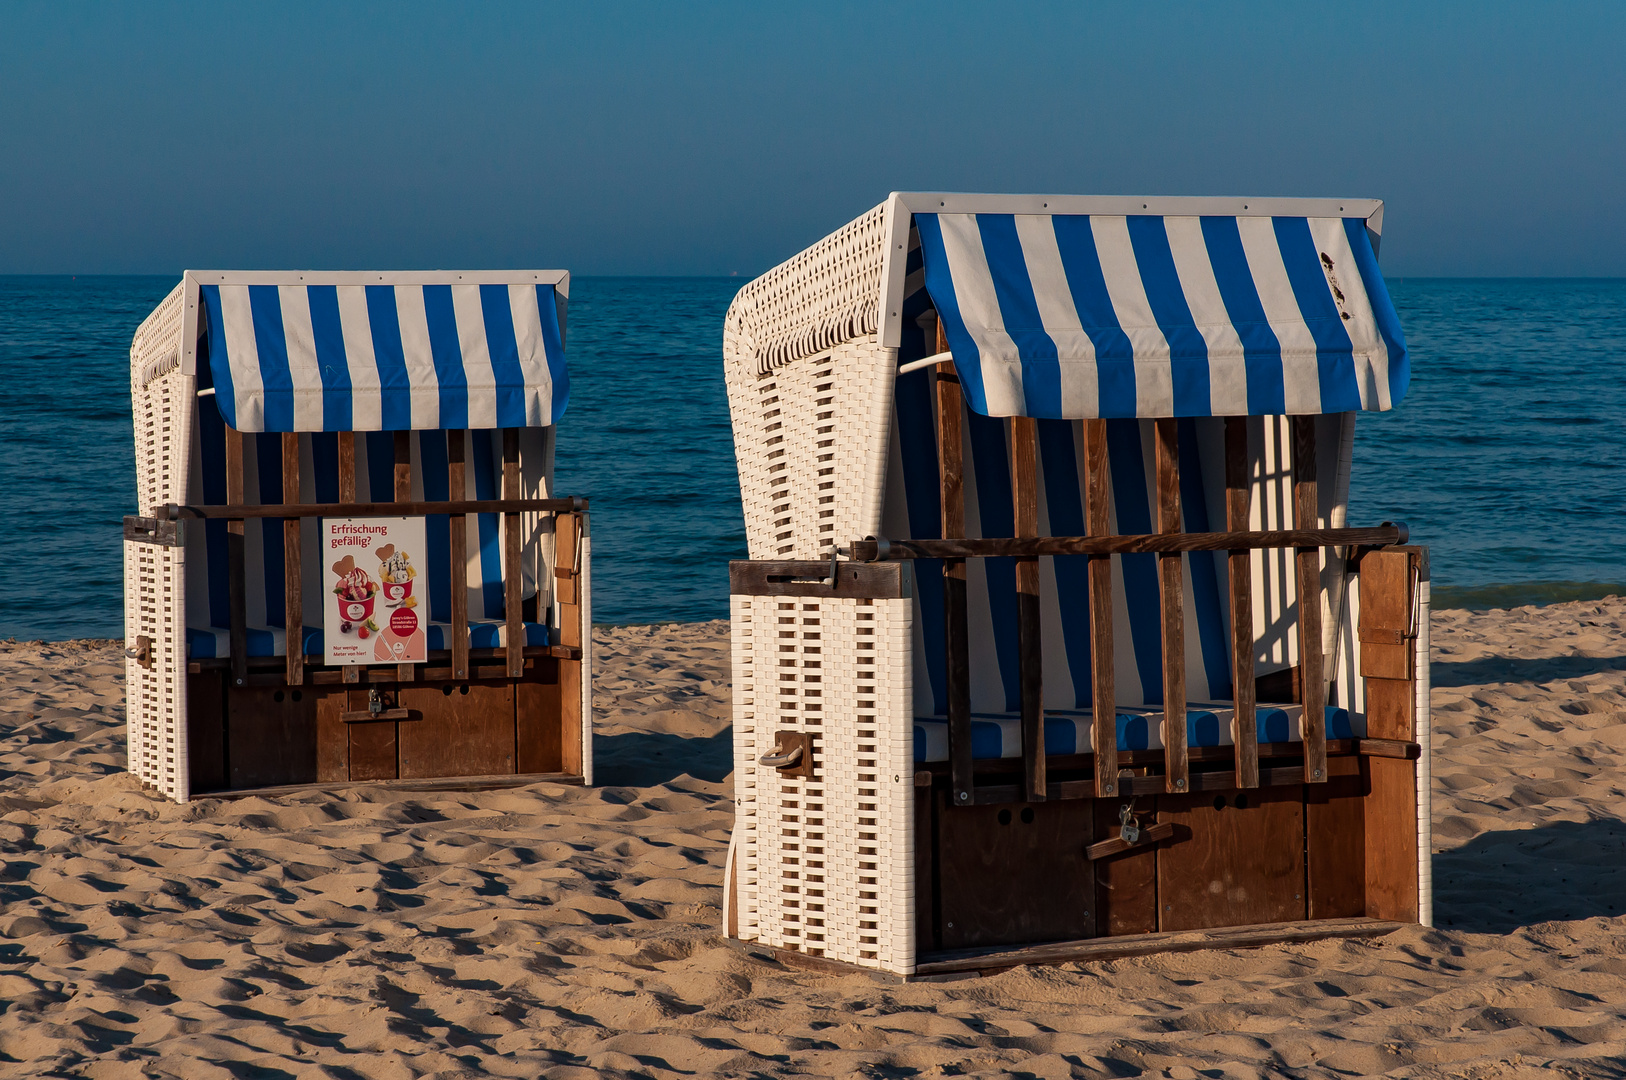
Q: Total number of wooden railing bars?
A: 12